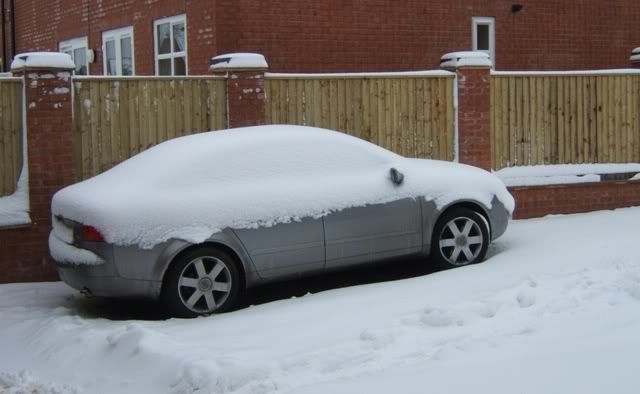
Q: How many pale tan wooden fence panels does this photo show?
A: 4